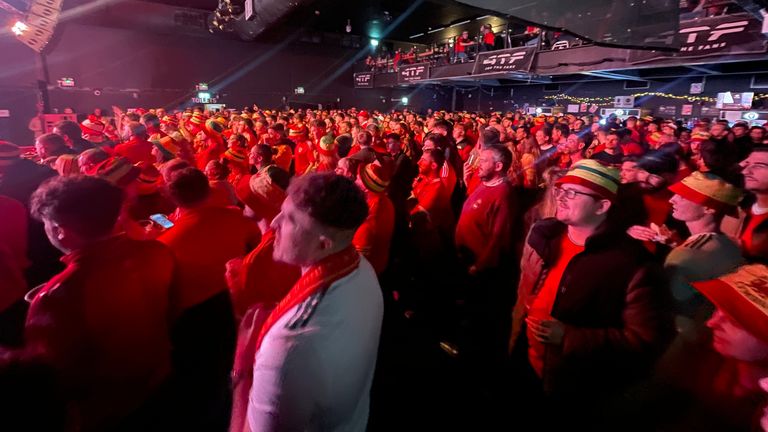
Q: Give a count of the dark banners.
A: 4